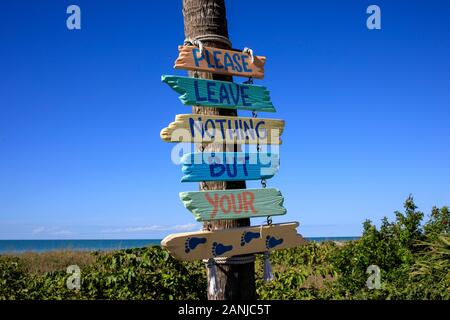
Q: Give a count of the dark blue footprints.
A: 4